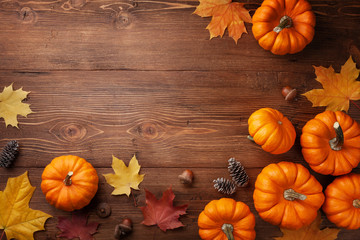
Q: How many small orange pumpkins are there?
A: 7